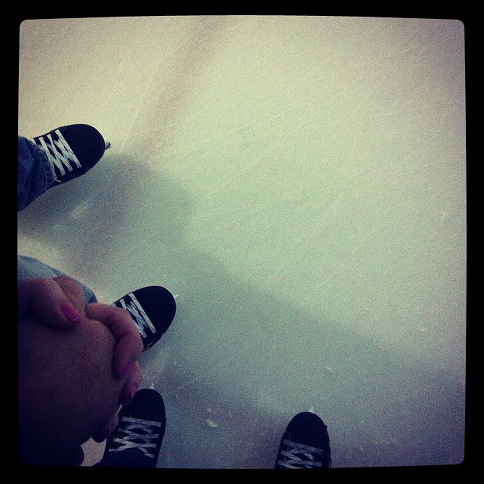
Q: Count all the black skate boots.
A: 4